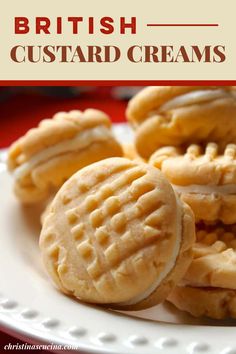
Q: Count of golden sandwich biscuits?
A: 5